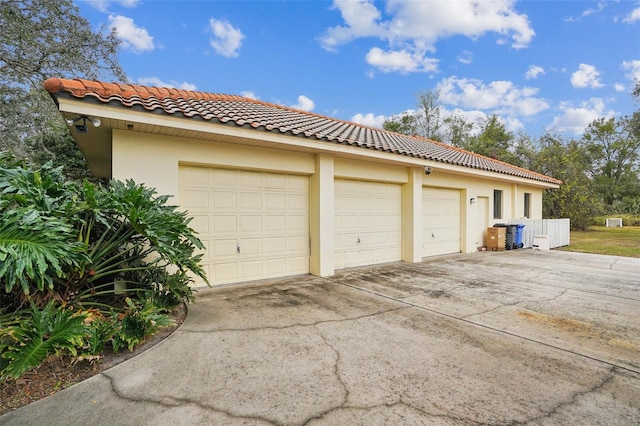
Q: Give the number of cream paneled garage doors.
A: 3